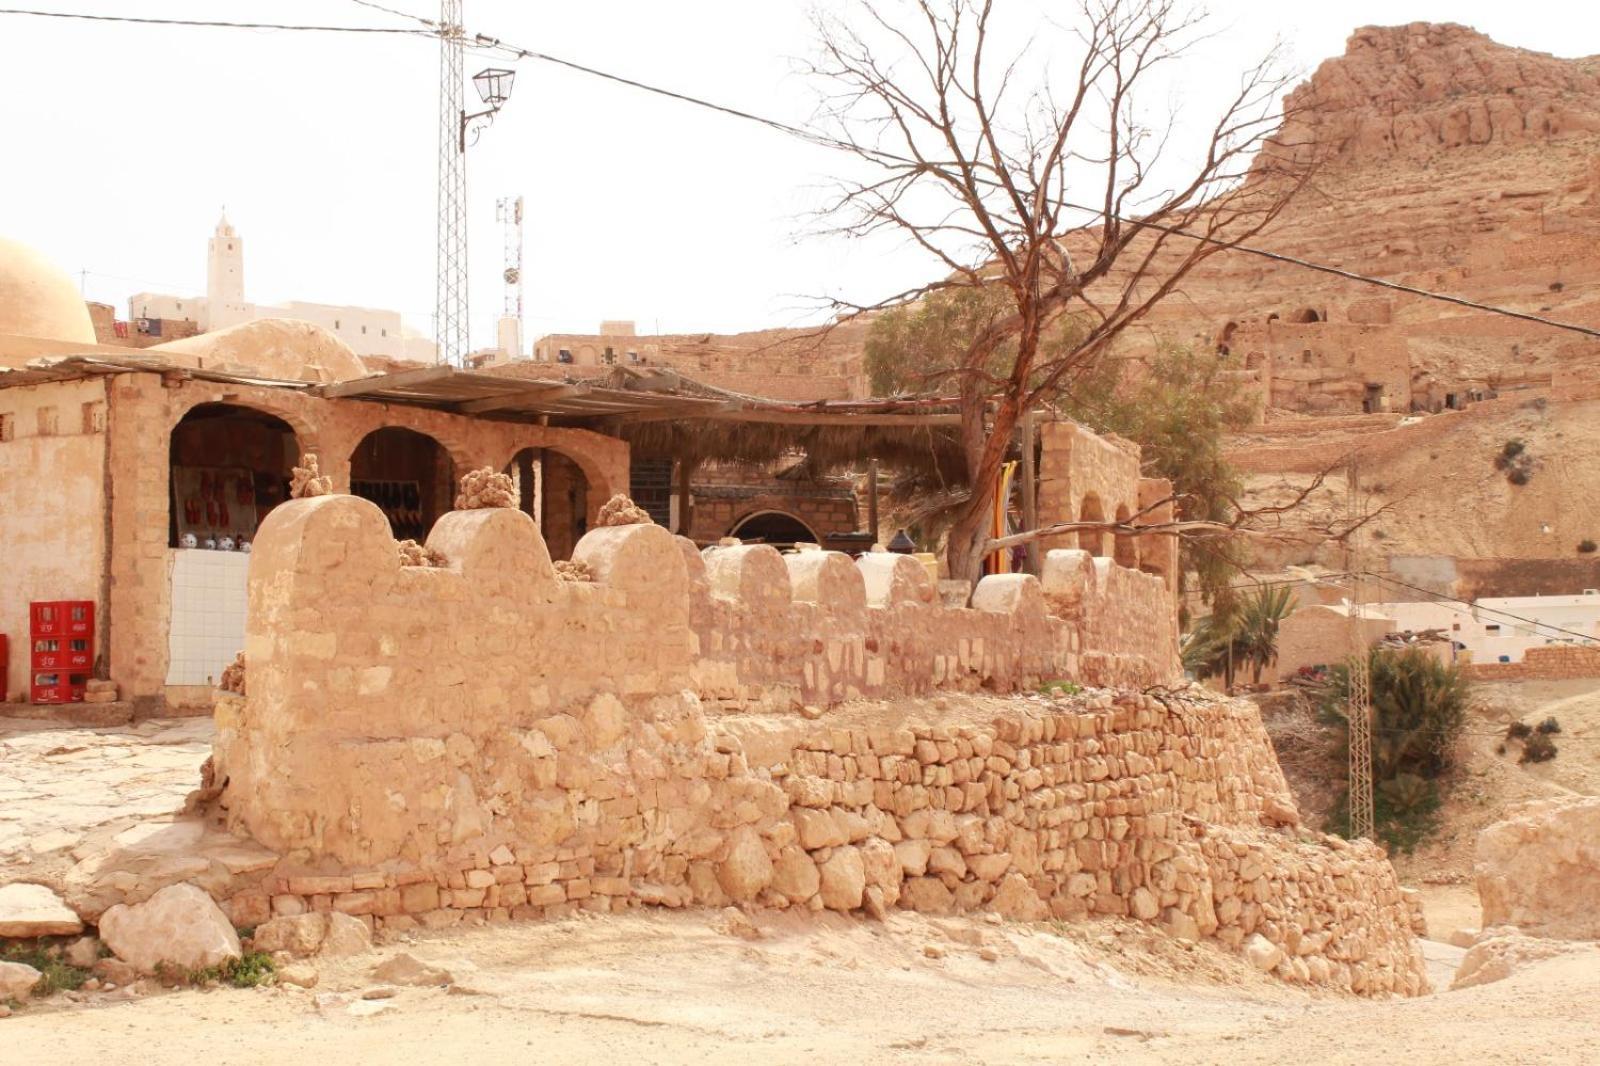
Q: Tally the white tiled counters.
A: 1